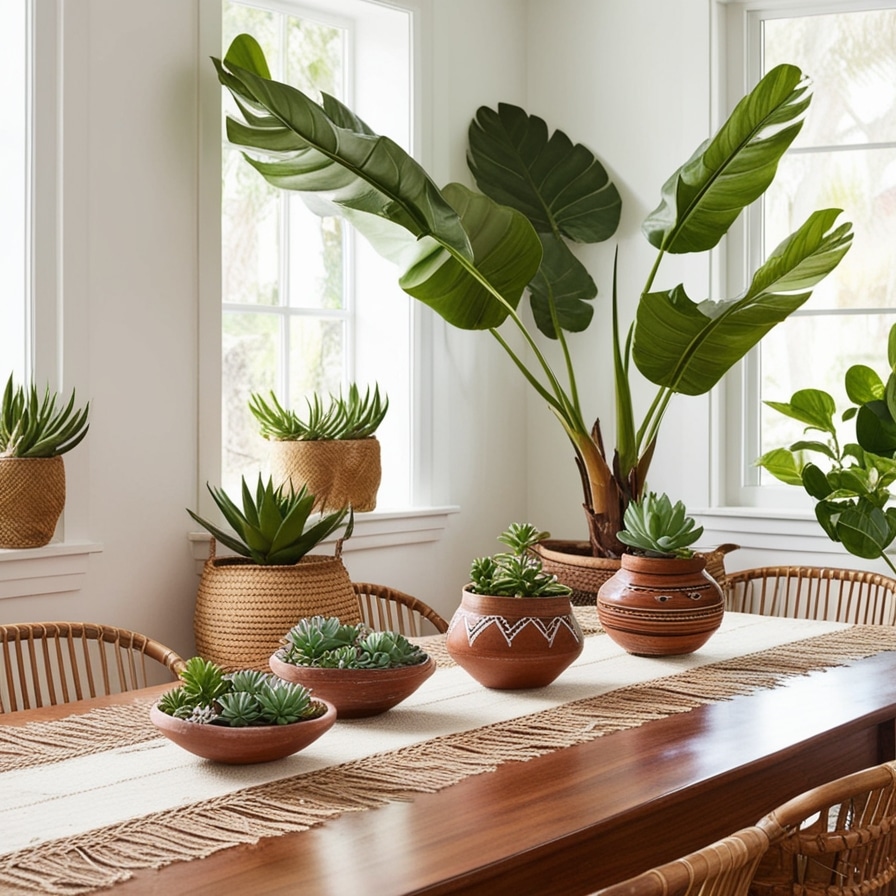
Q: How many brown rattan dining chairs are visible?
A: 5